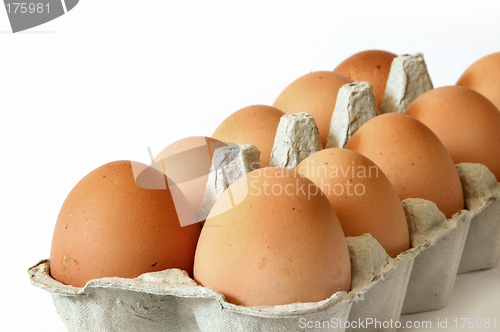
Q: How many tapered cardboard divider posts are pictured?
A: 4